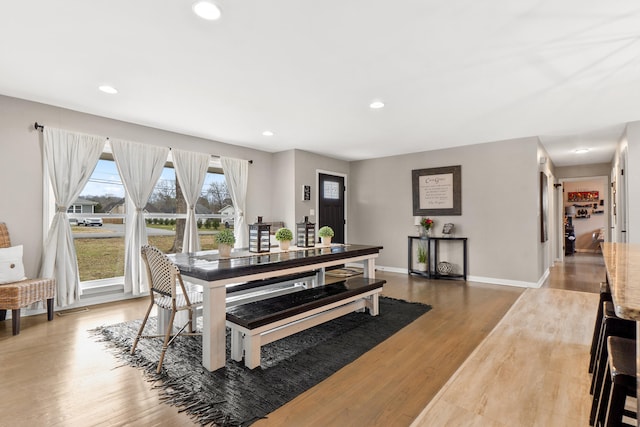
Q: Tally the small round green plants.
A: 3